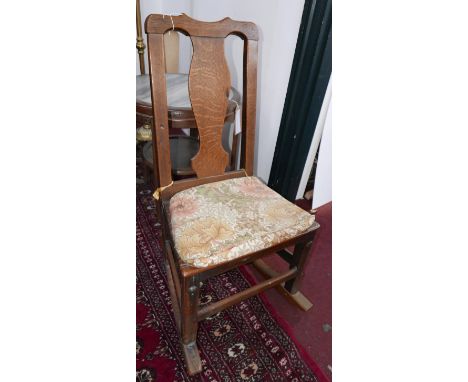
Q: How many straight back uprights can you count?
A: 2